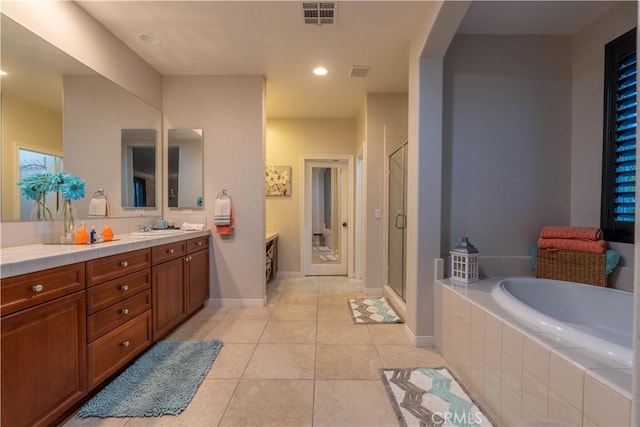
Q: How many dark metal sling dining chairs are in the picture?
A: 0